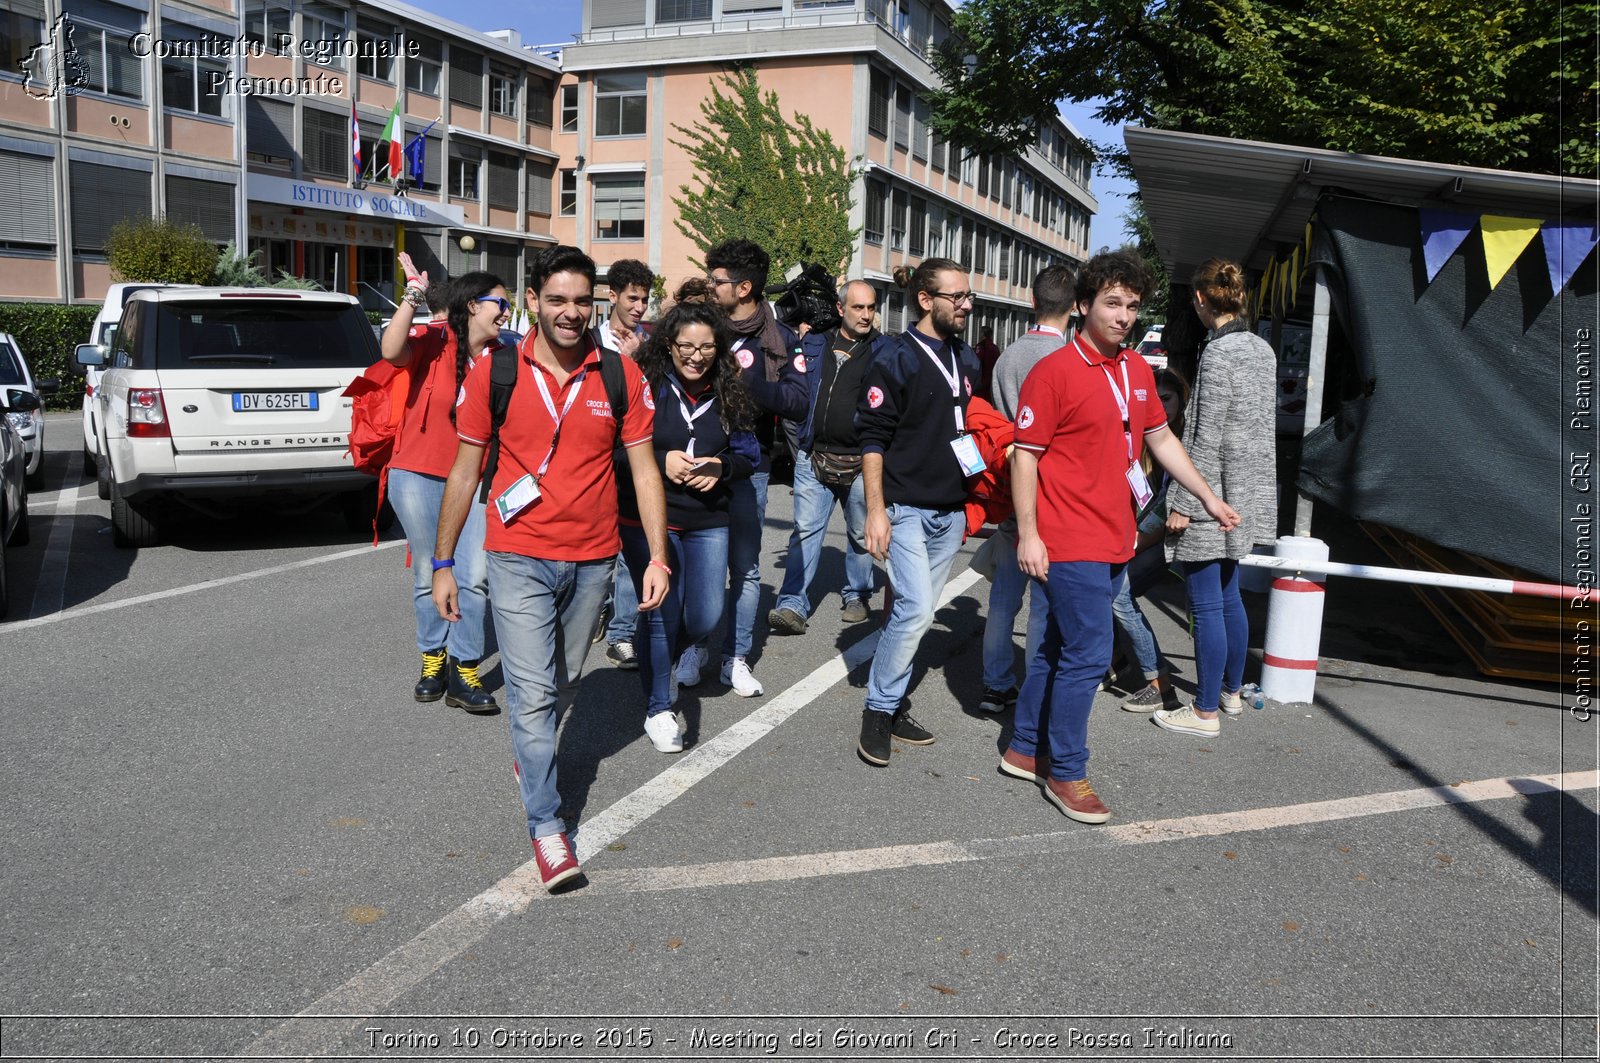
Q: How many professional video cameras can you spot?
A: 1